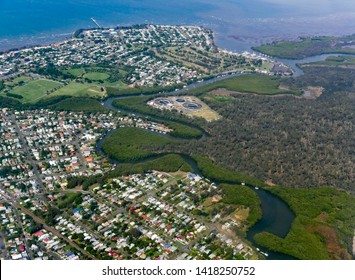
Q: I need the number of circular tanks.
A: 3